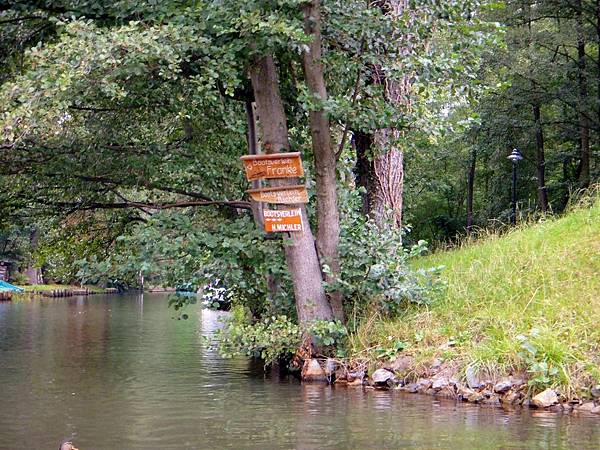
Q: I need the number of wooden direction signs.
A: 3